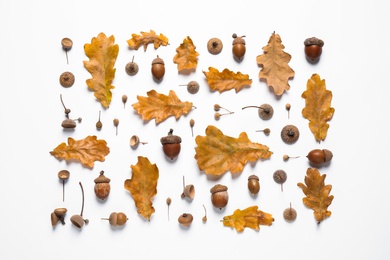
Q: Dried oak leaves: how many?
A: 12